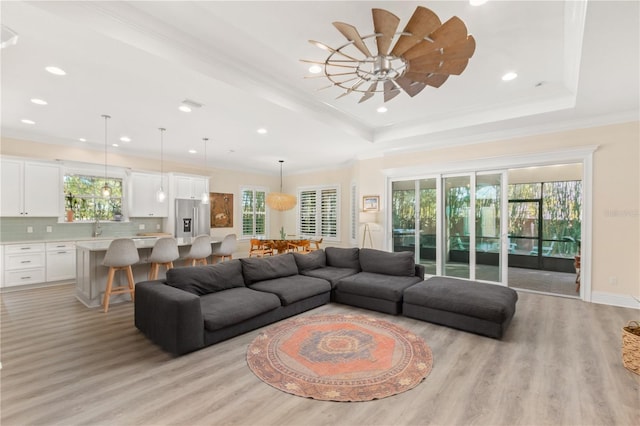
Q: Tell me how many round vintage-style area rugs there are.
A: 1